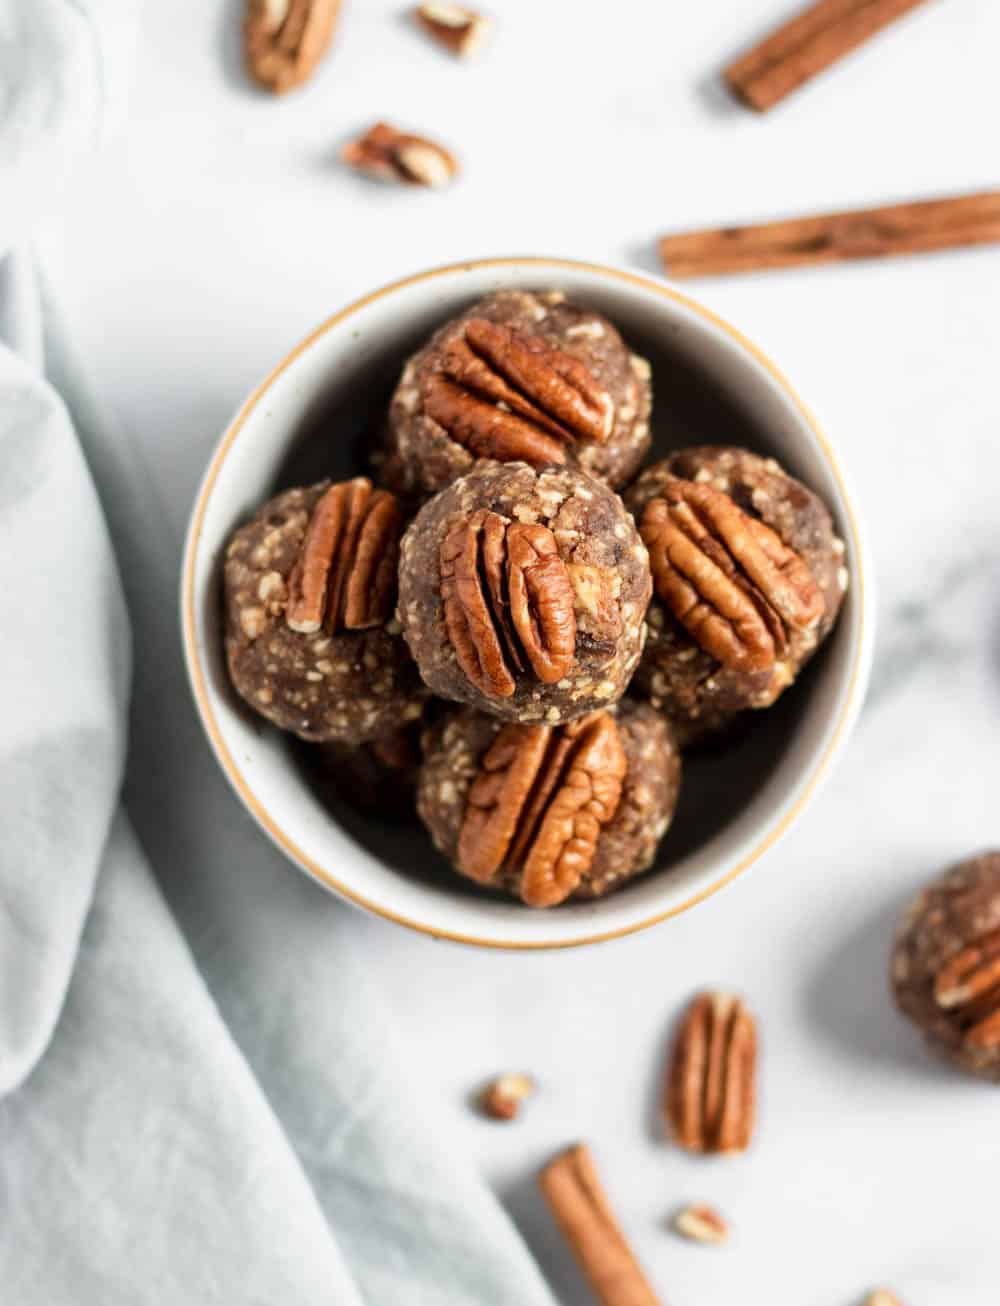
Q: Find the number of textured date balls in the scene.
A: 6